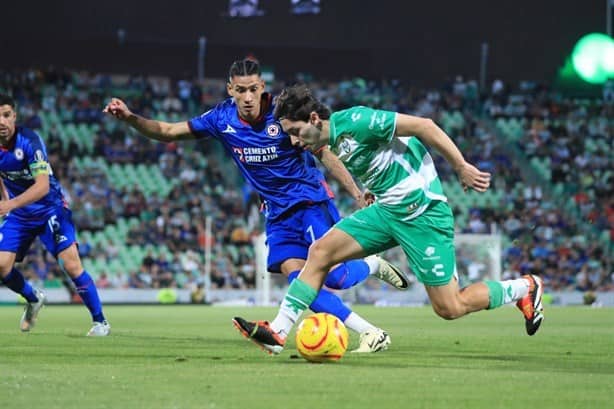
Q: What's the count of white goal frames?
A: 1